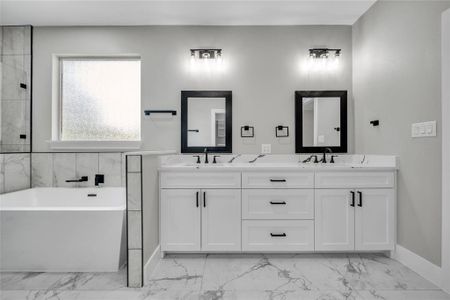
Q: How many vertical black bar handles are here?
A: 4